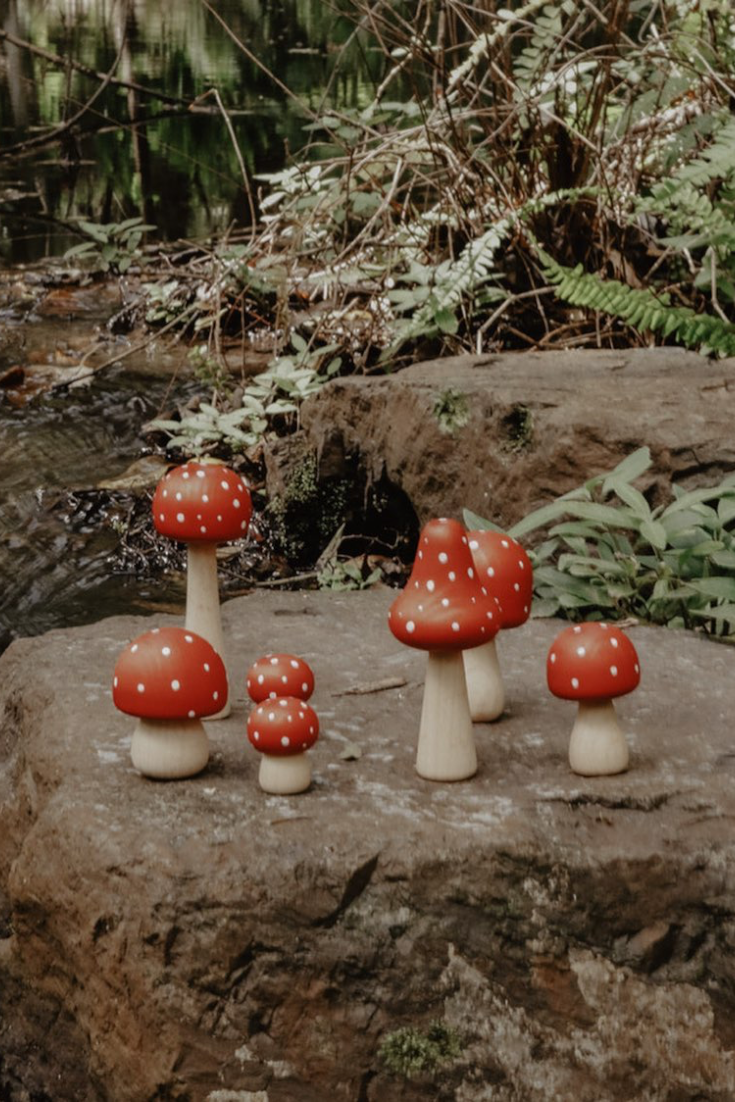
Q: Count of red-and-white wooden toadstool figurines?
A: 7